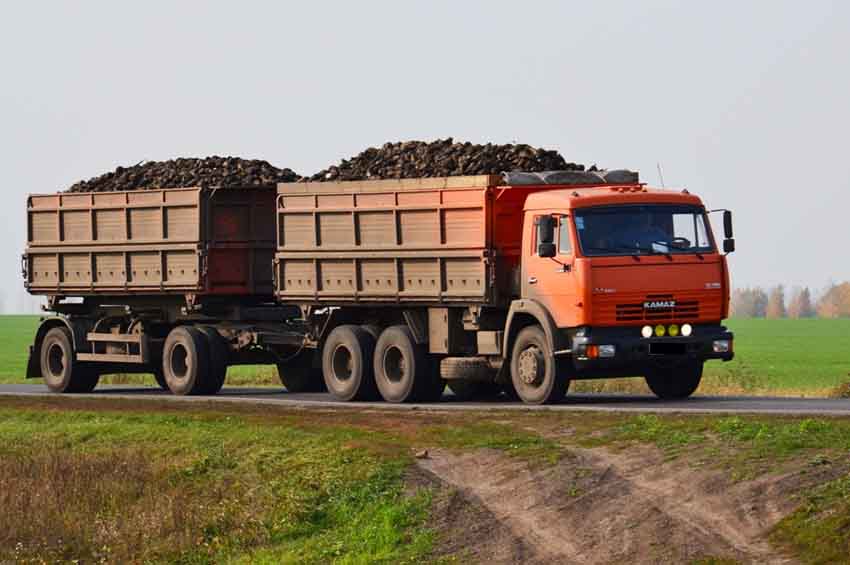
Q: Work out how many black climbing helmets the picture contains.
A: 0